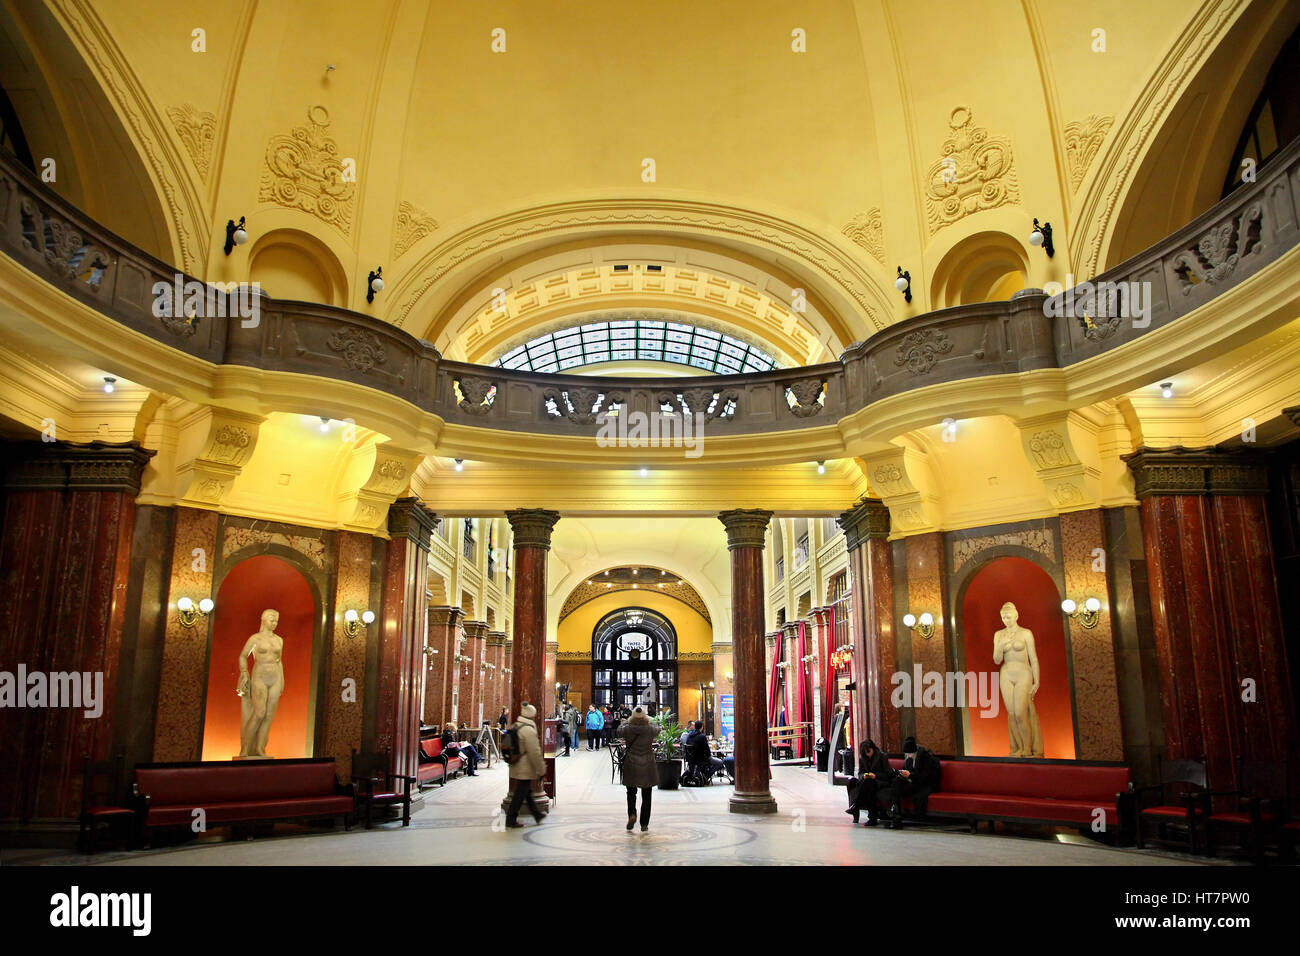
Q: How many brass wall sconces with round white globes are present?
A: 4